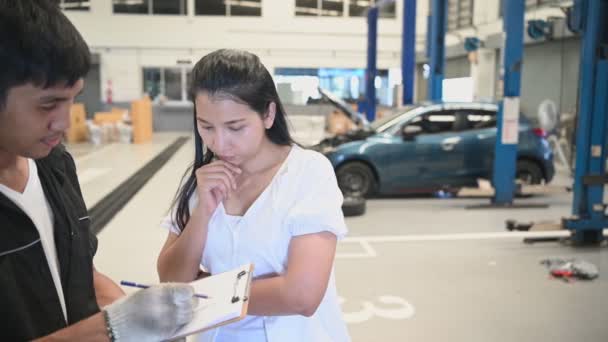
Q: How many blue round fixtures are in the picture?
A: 2